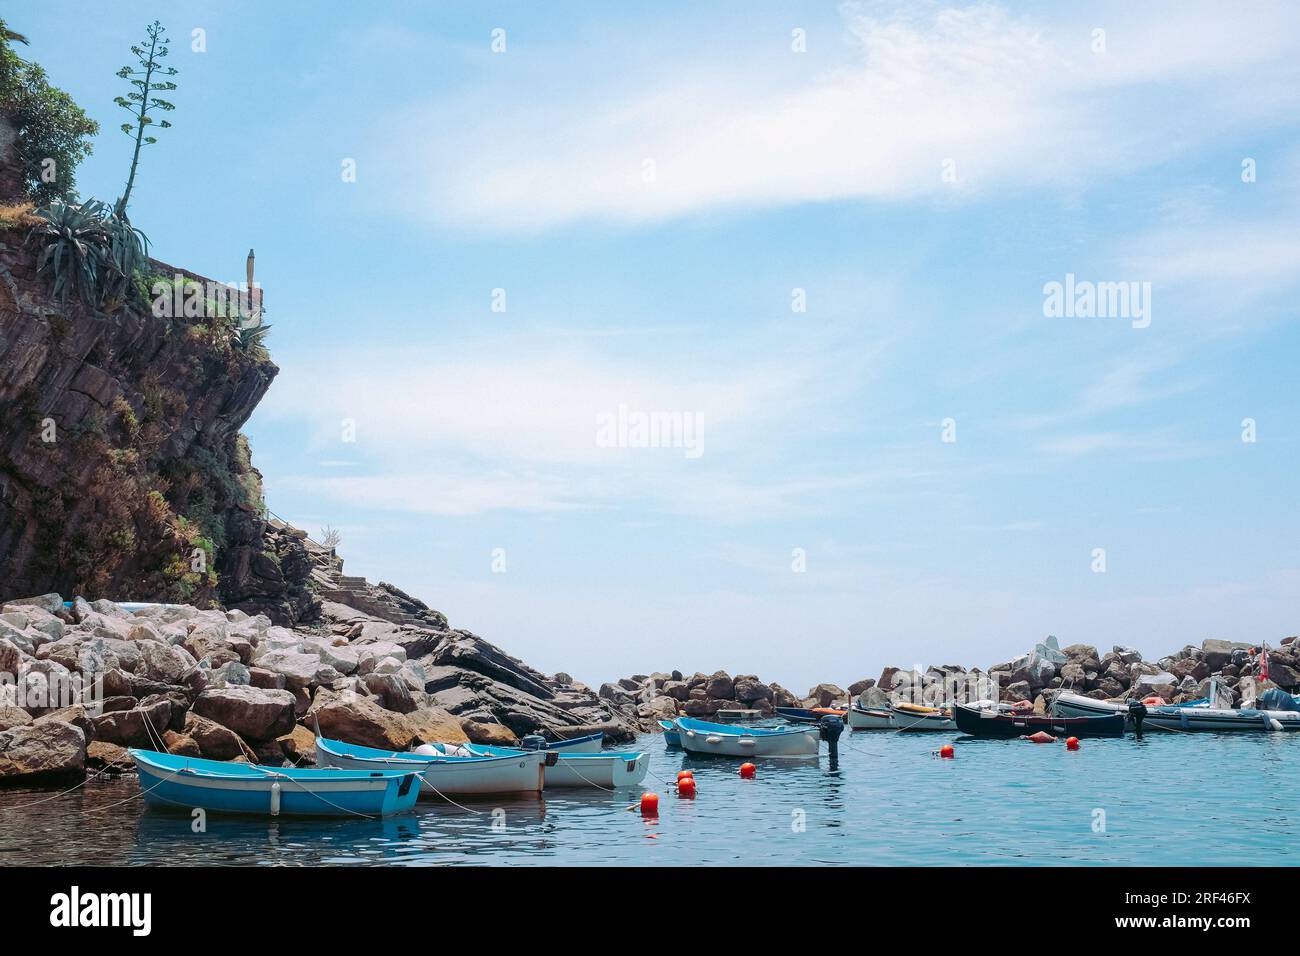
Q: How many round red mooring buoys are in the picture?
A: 6